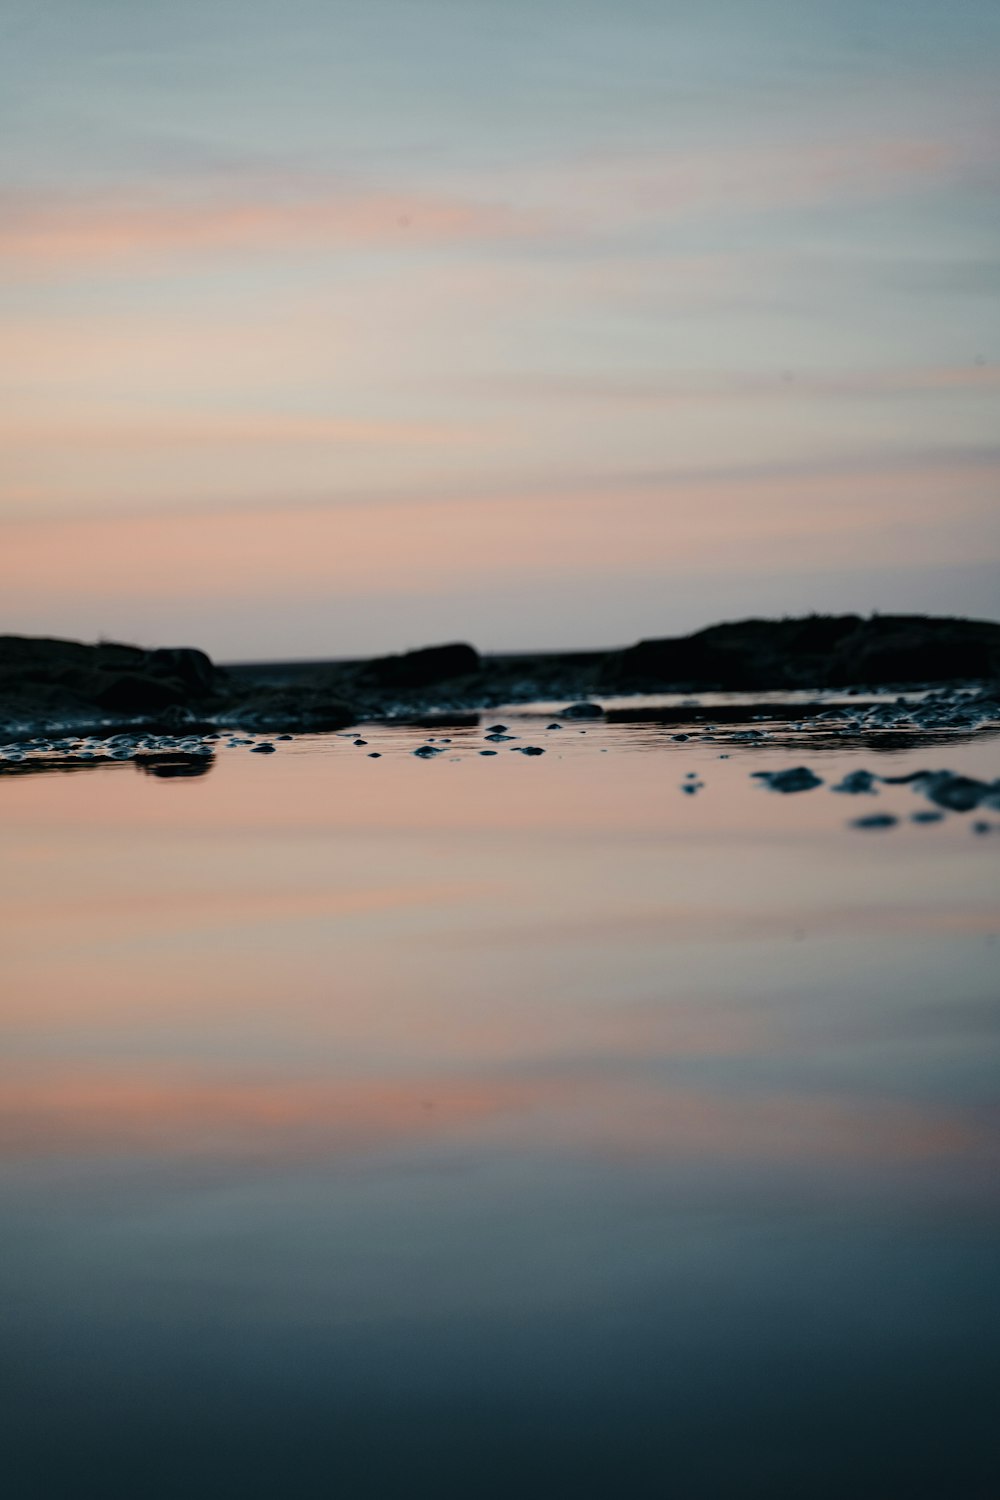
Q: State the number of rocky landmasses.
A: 3